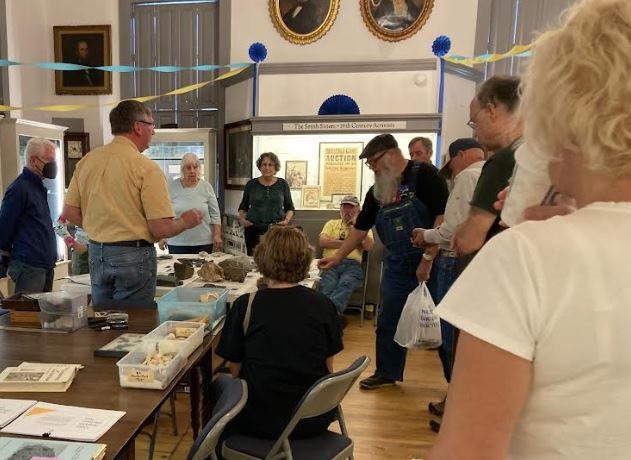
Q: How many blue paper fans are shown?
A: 3